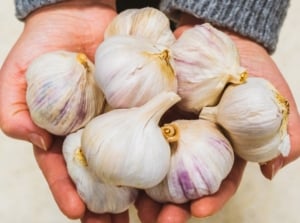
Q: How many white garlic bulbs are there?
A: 8